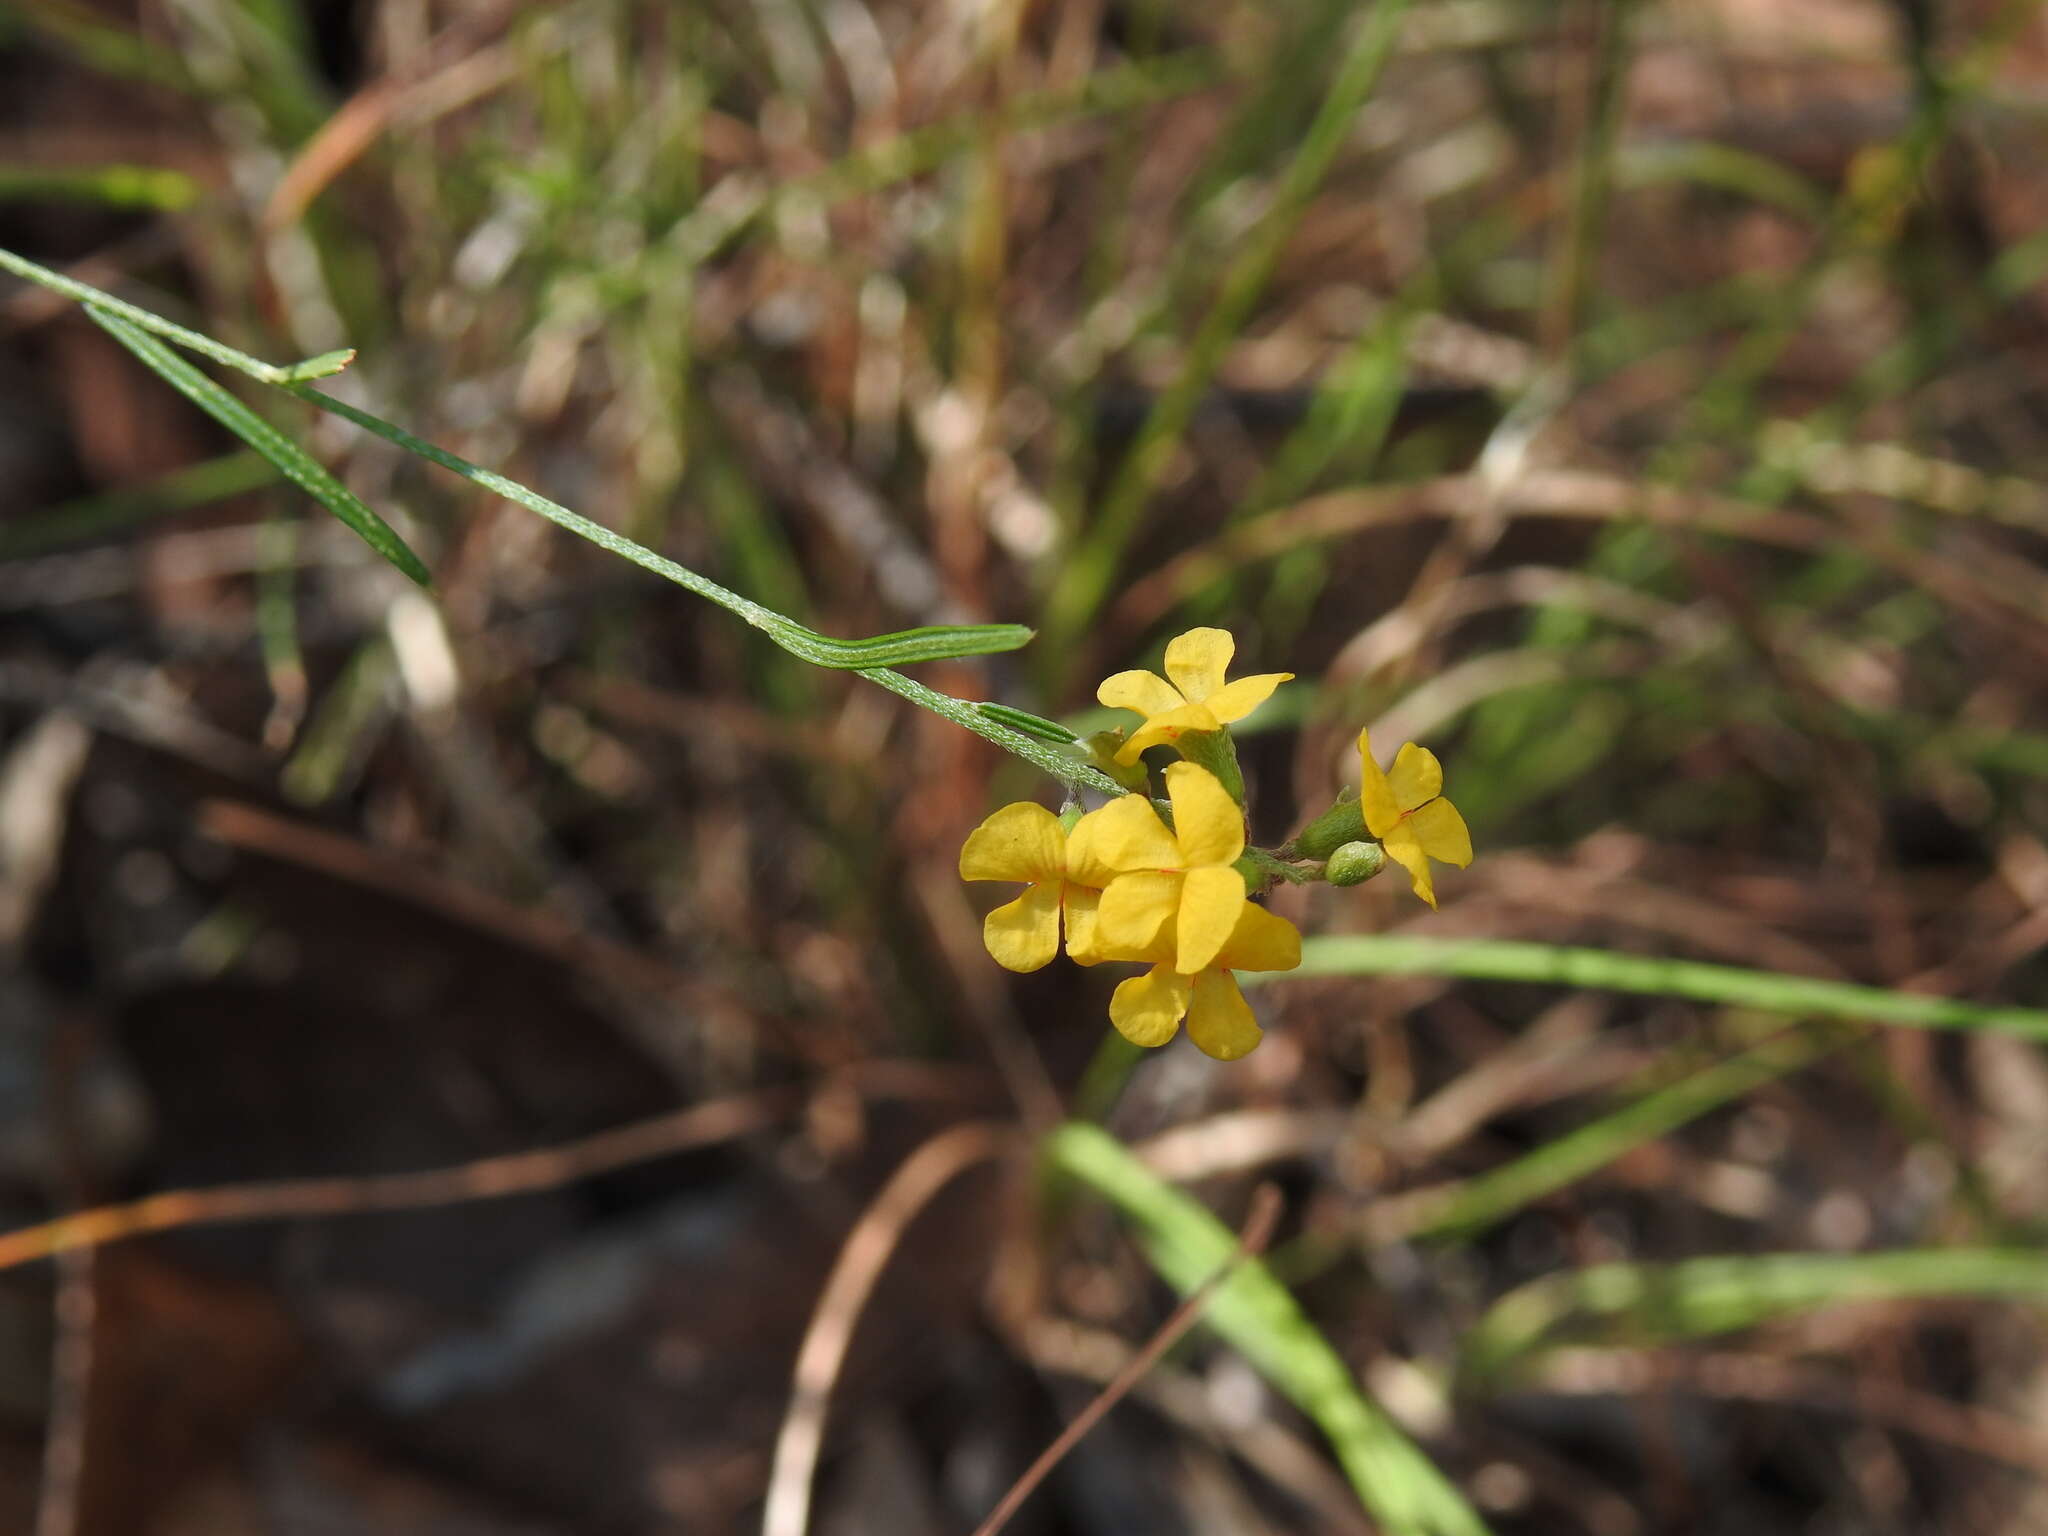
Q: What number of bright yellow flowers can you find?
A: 5